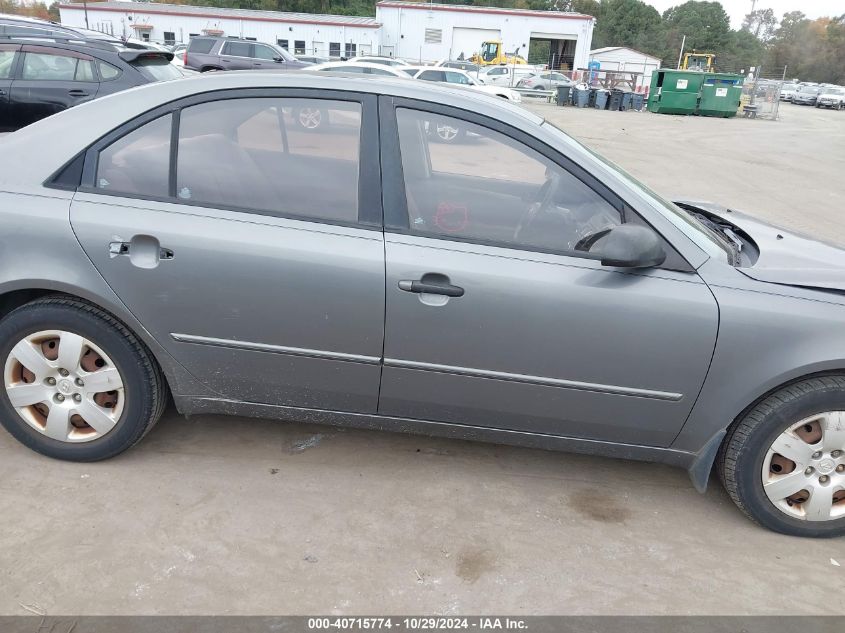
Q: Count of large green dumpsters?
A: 2